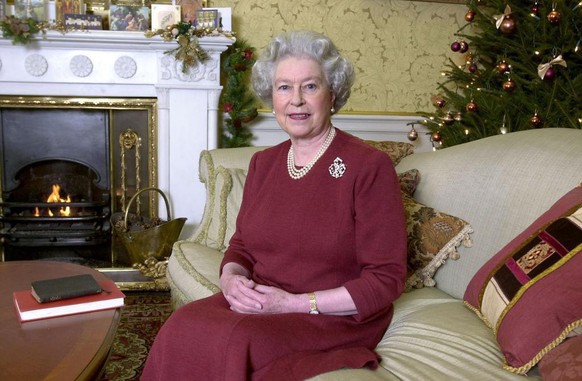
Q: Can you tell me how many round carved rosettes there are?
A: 3